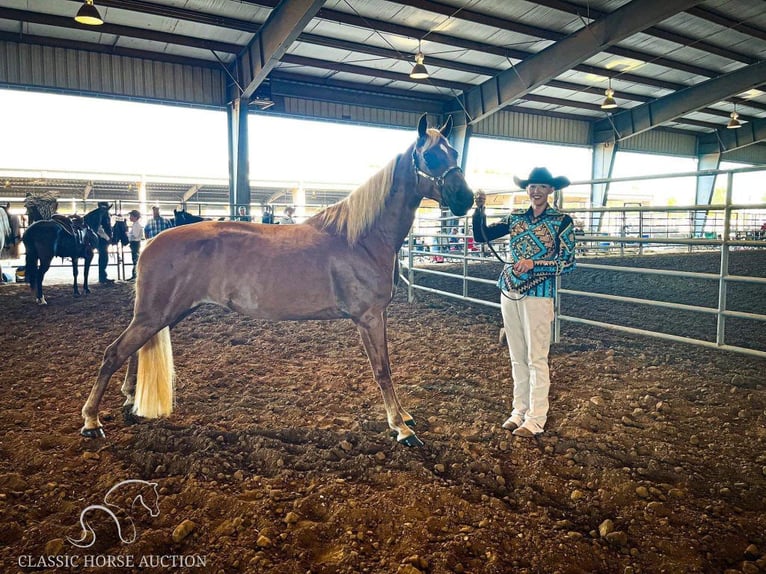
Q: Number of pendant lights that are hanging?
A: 4